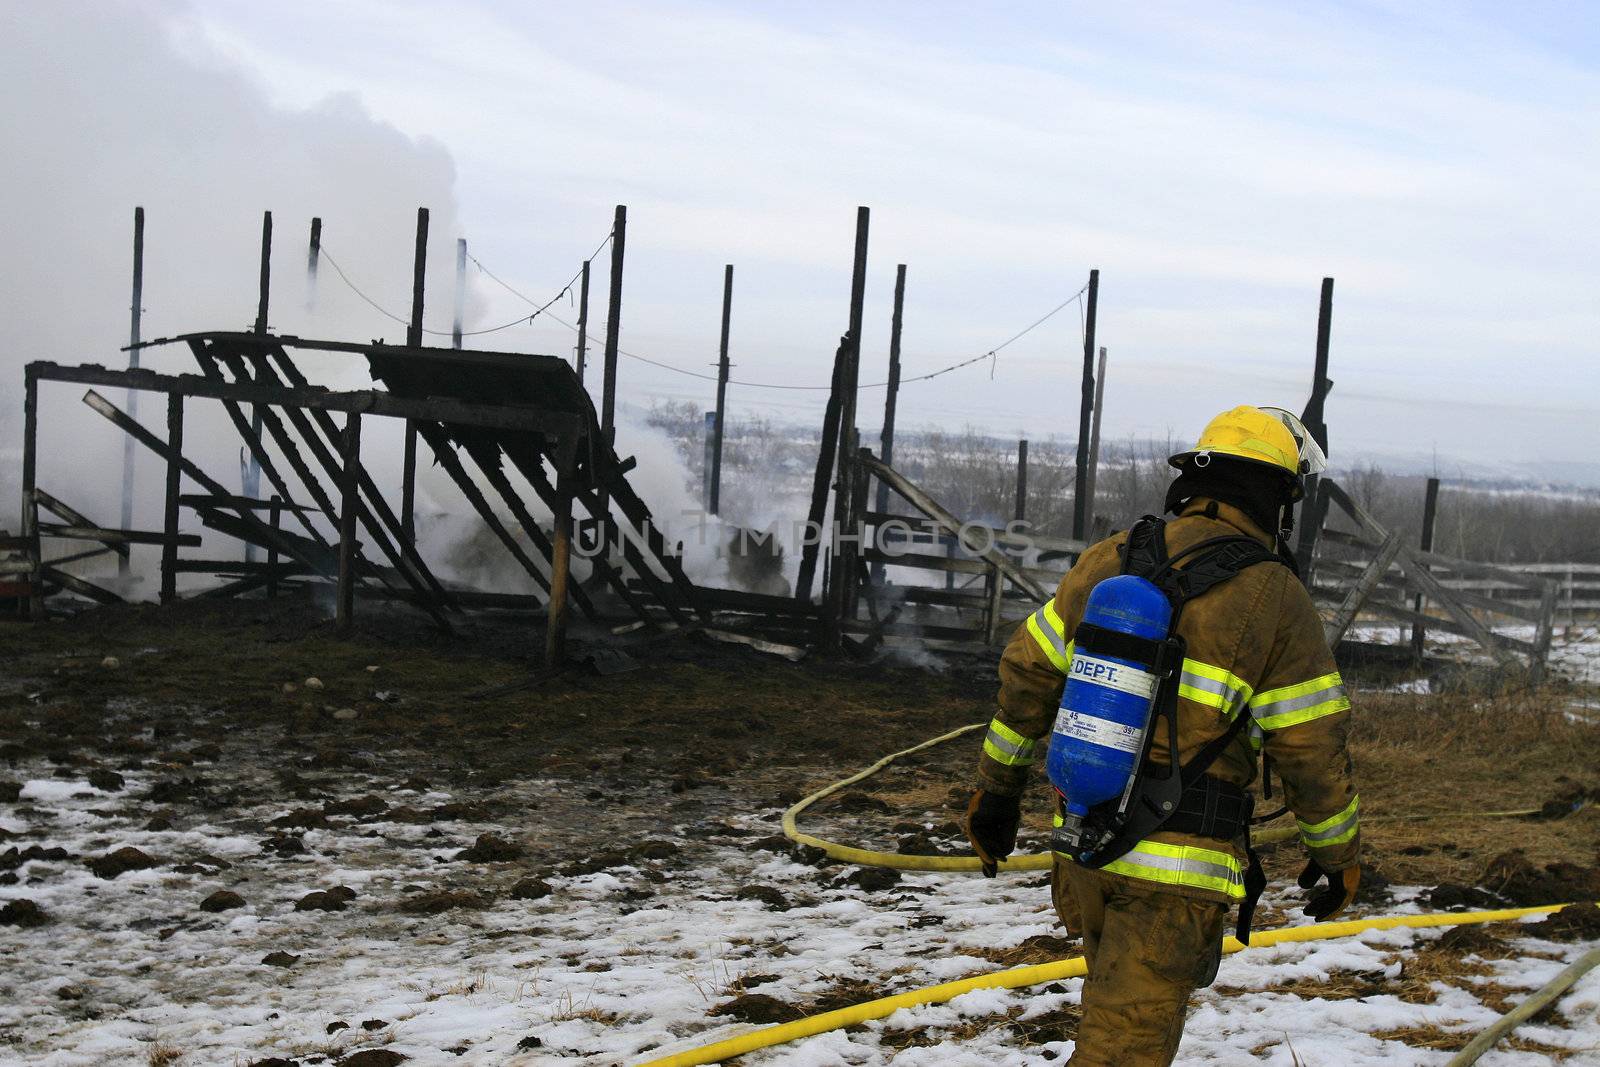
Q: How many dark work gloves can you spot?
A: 2